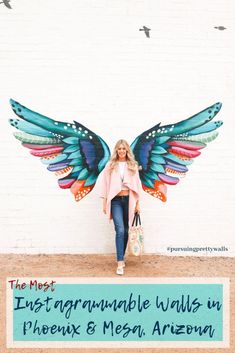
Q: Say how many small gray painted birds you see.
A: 3